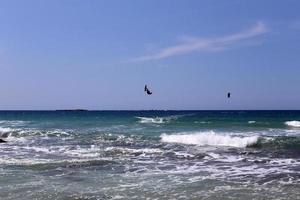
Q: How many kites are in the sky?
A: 2